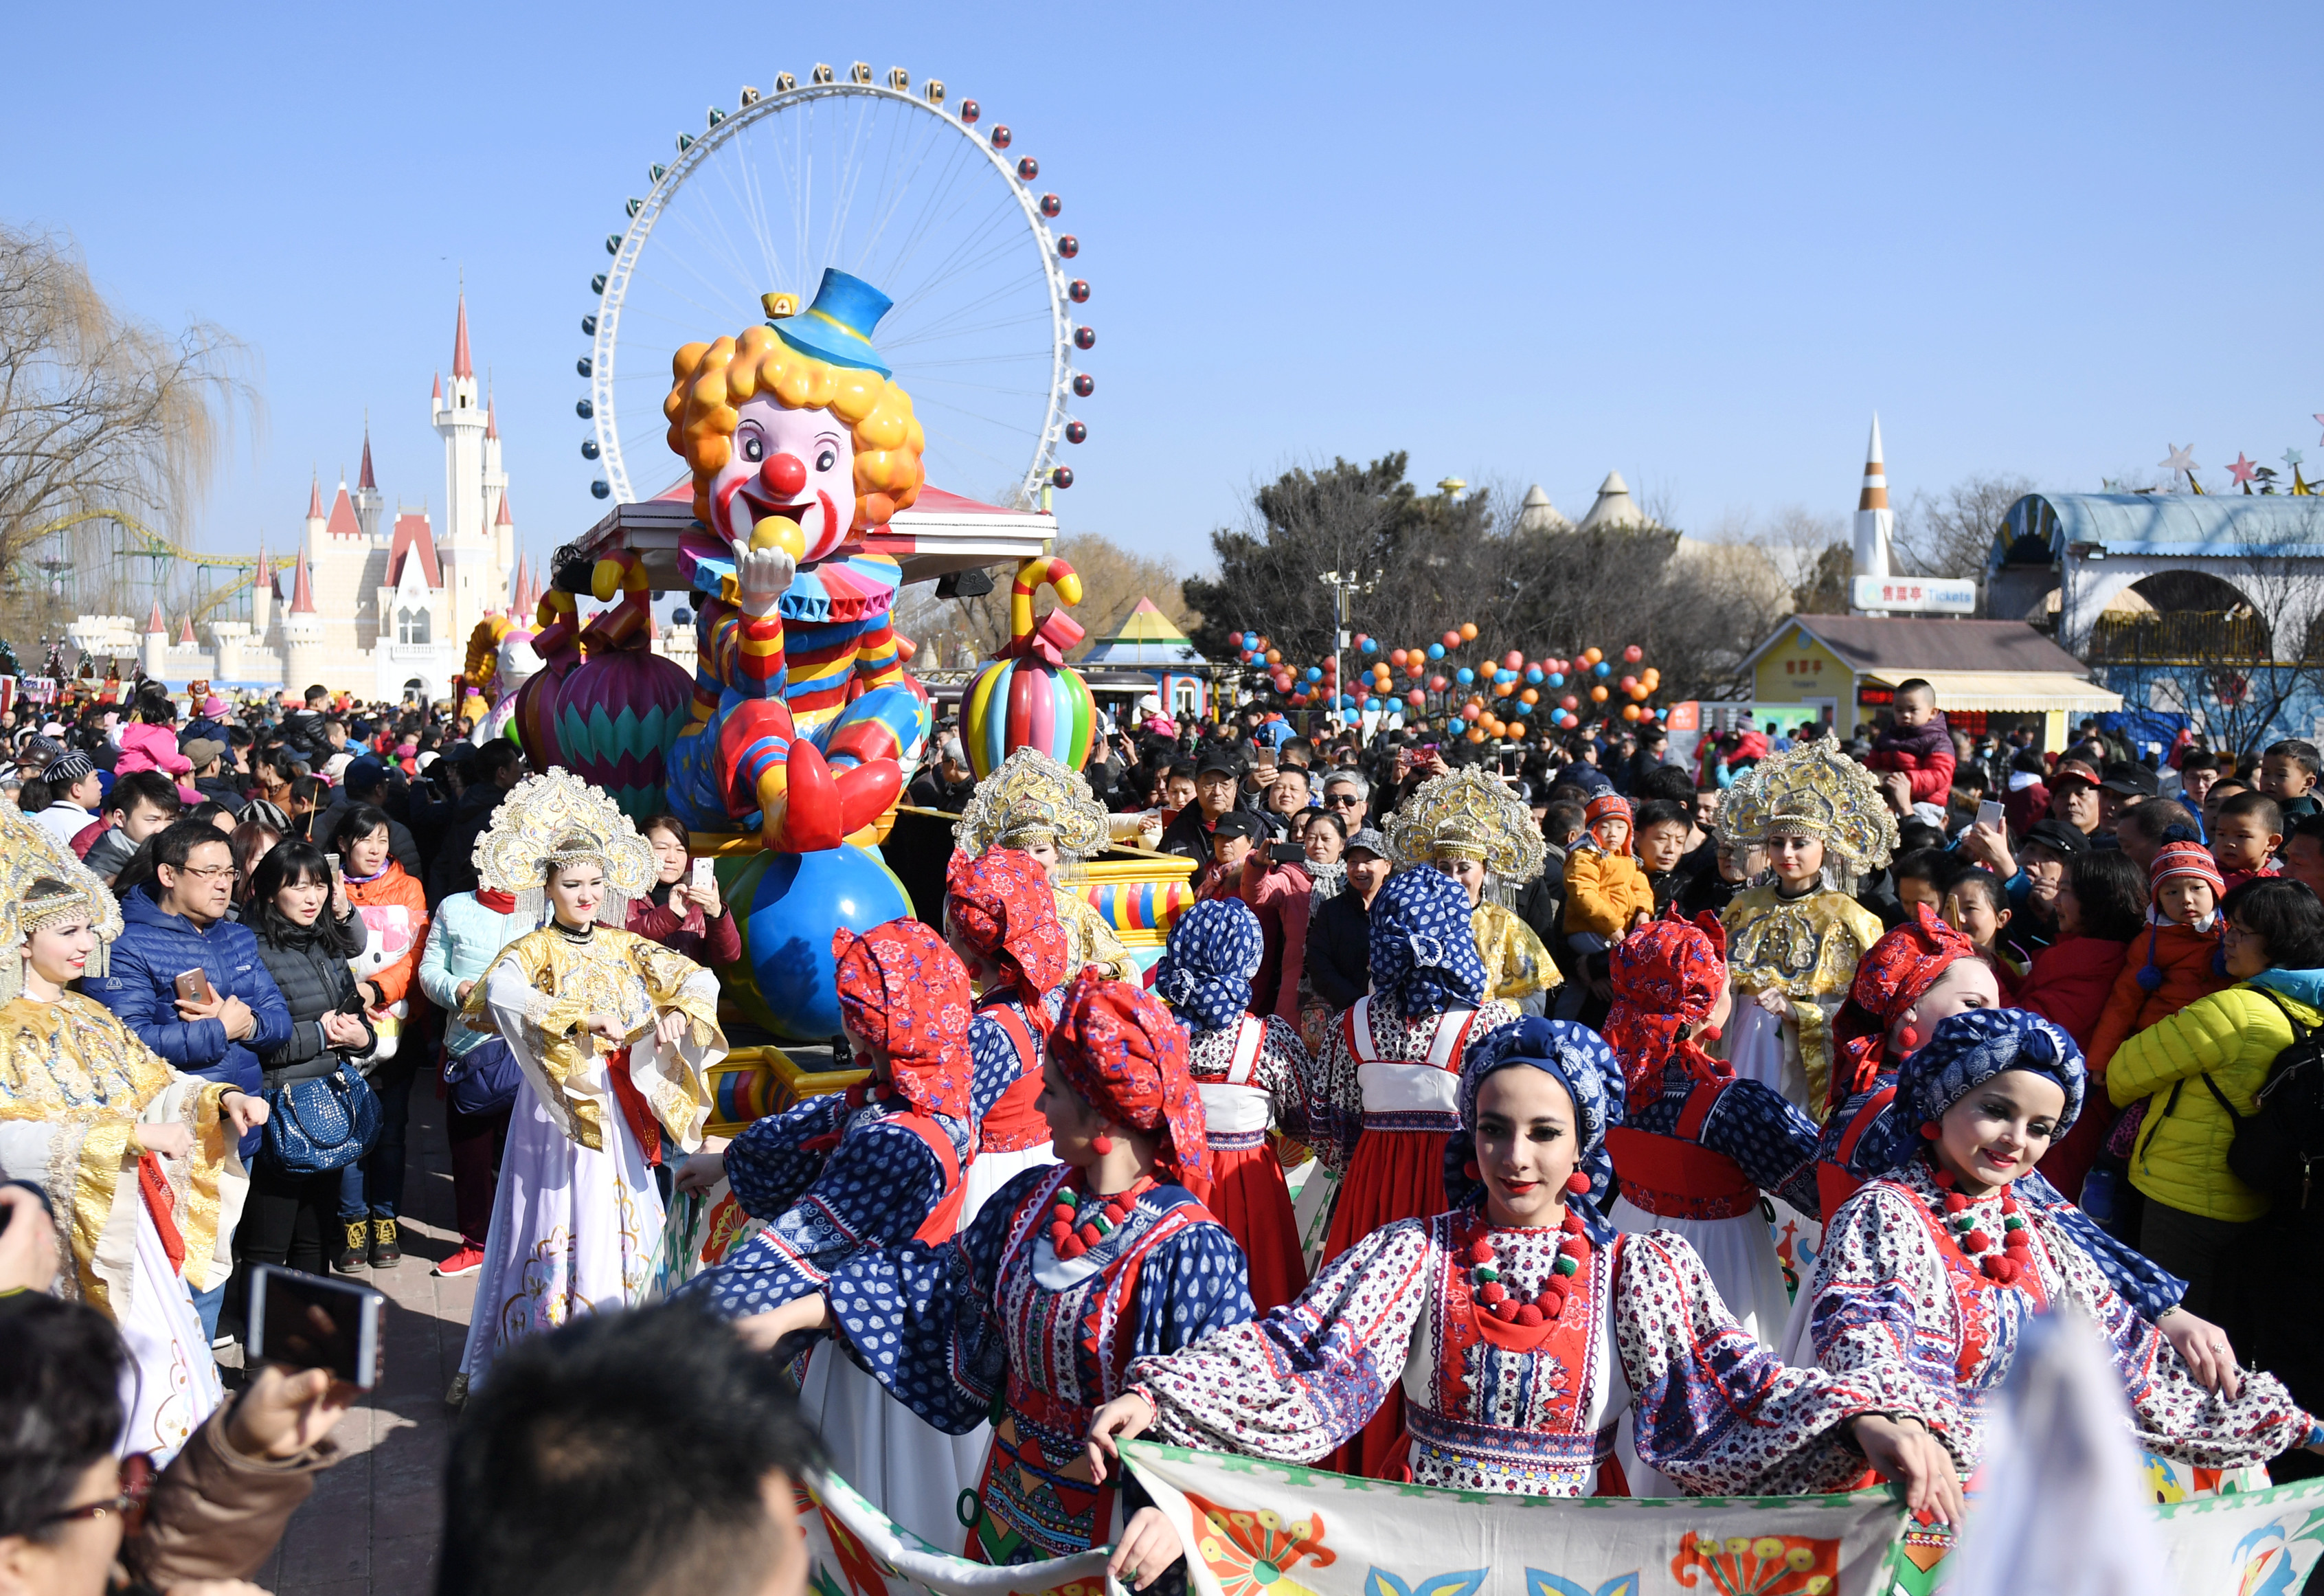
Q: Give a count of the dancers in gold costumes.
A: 5